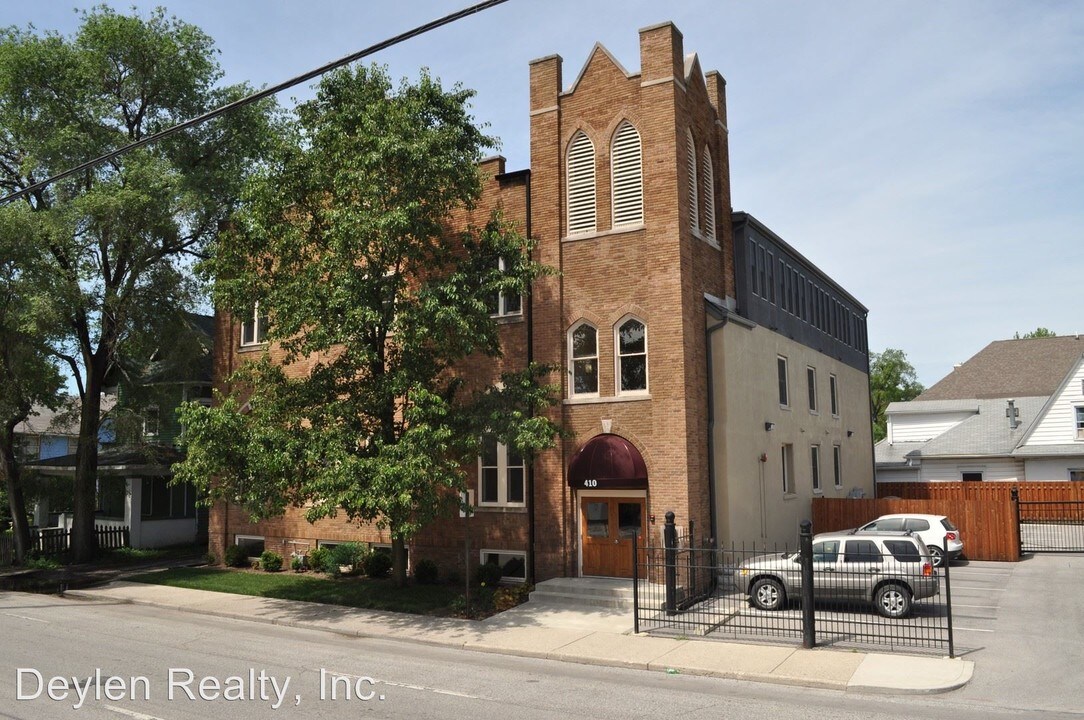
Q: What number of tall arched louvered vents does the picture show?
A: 4